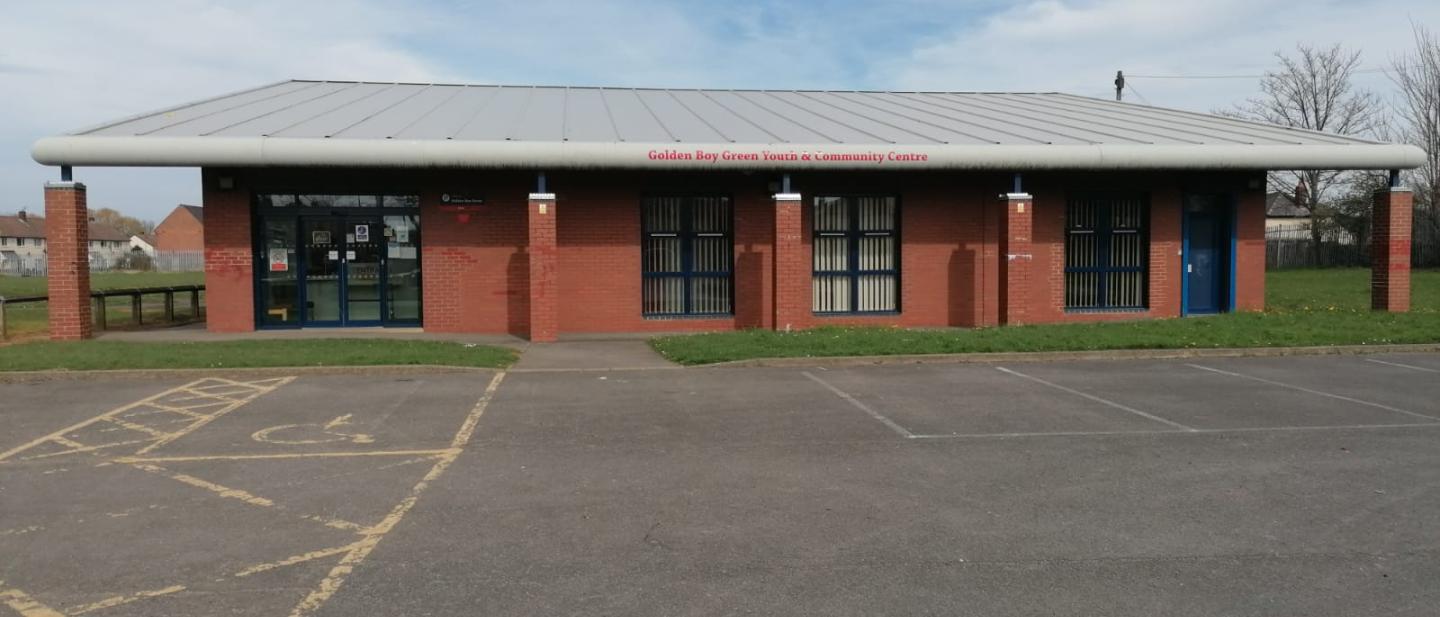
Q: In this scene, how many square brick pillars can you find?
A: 5